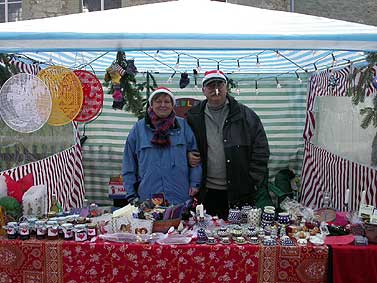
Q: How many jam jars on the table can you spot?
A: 7